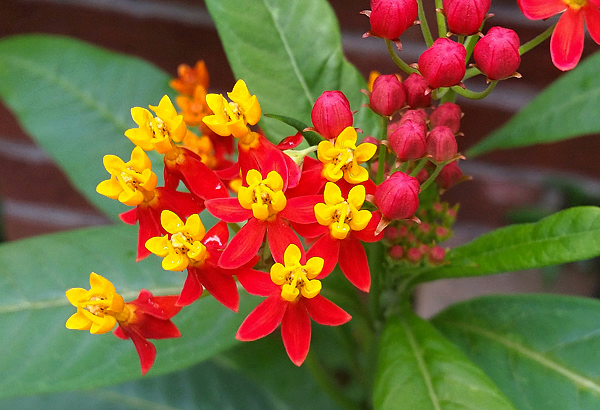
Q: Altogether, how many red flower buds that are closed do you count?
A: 13